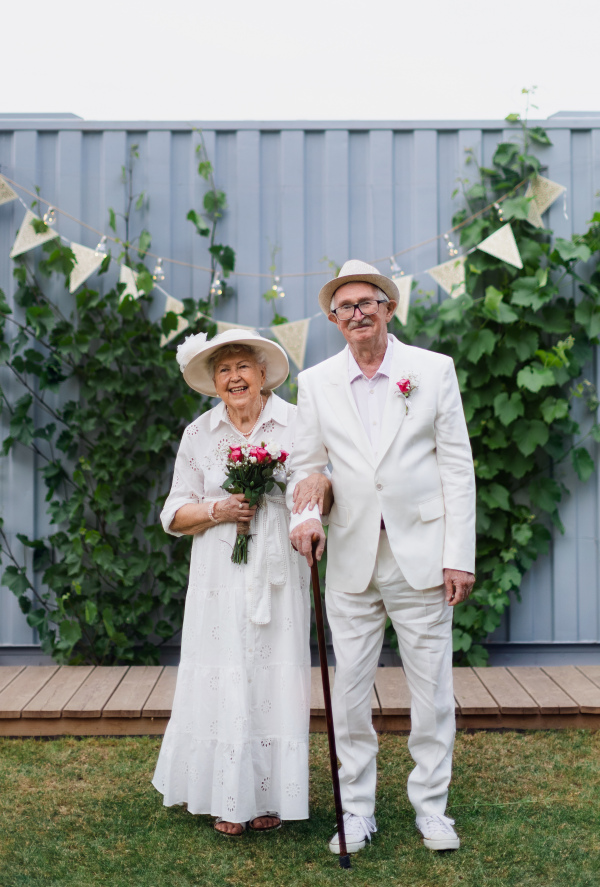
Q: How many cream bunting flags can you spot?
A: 12